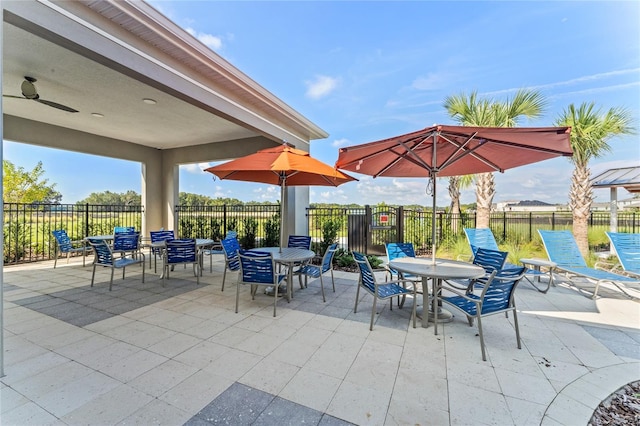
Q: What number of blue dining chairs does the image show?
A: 15